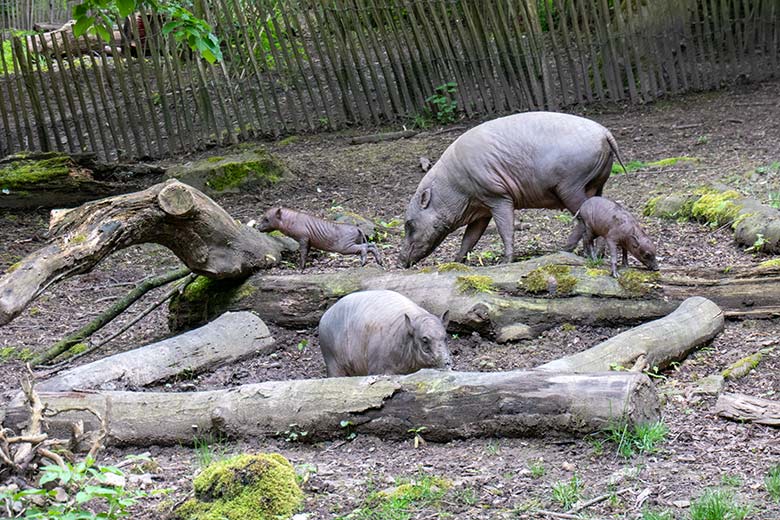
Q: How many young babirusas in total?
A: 2